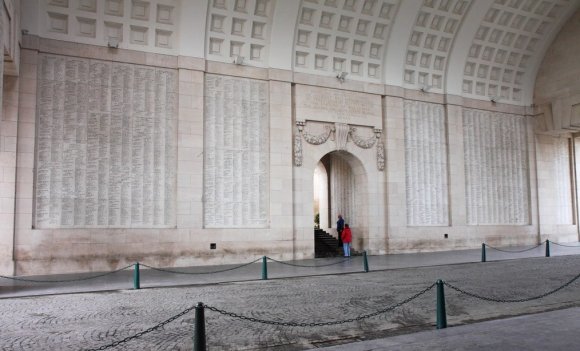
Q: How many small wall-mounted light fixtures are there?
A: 5